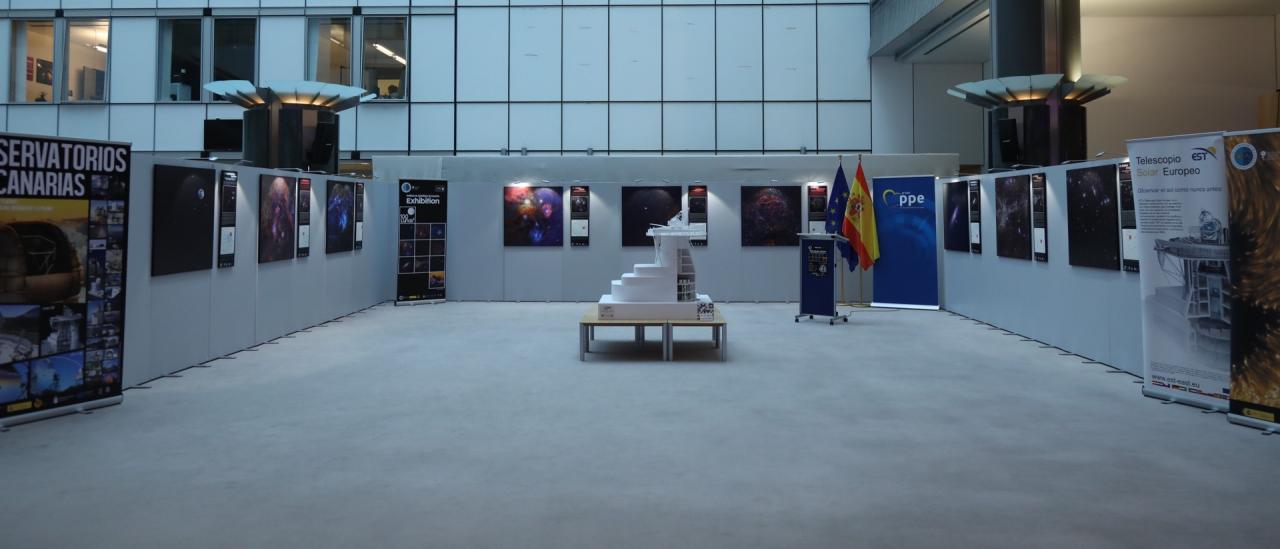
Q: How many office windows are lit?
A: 4